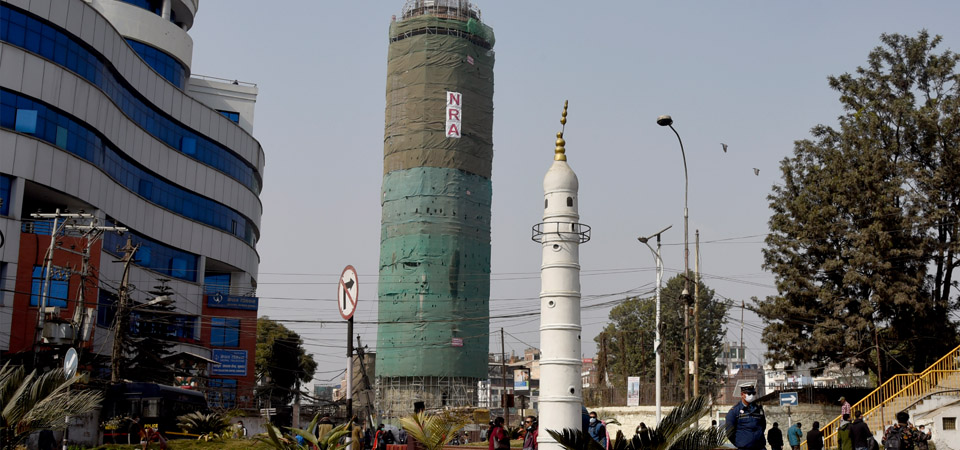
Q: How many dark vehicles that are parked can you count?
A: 1